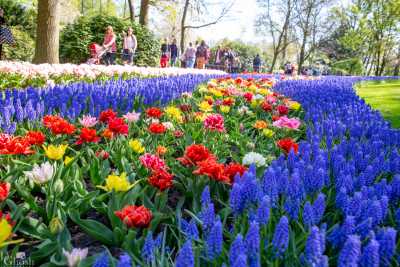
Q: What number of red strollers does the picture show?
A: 1